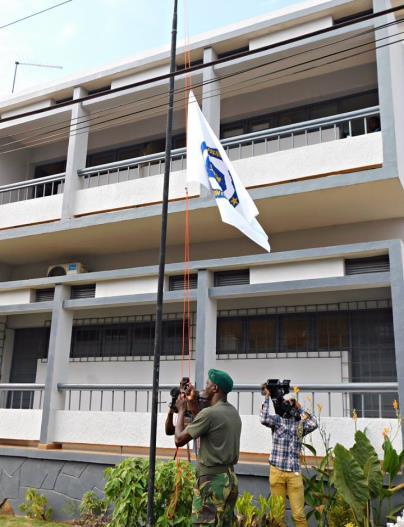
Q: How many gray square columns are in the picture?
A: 6